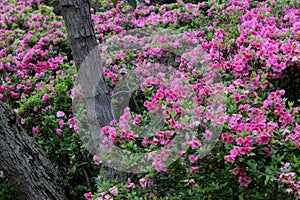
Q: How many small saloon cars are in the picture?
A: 0